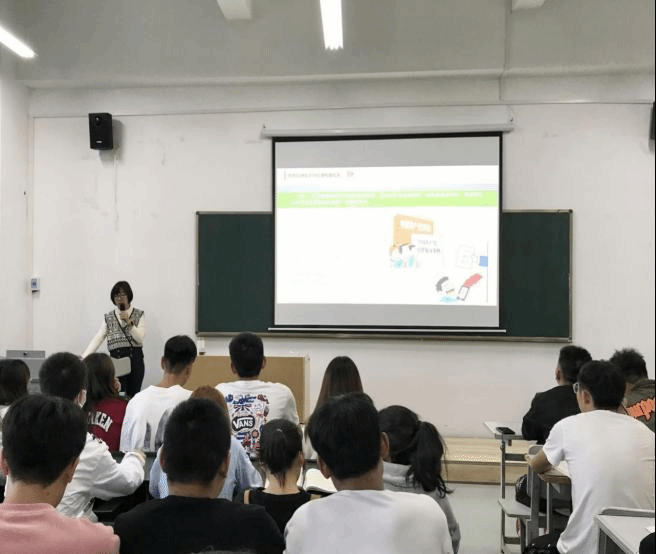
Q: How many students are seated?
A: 15